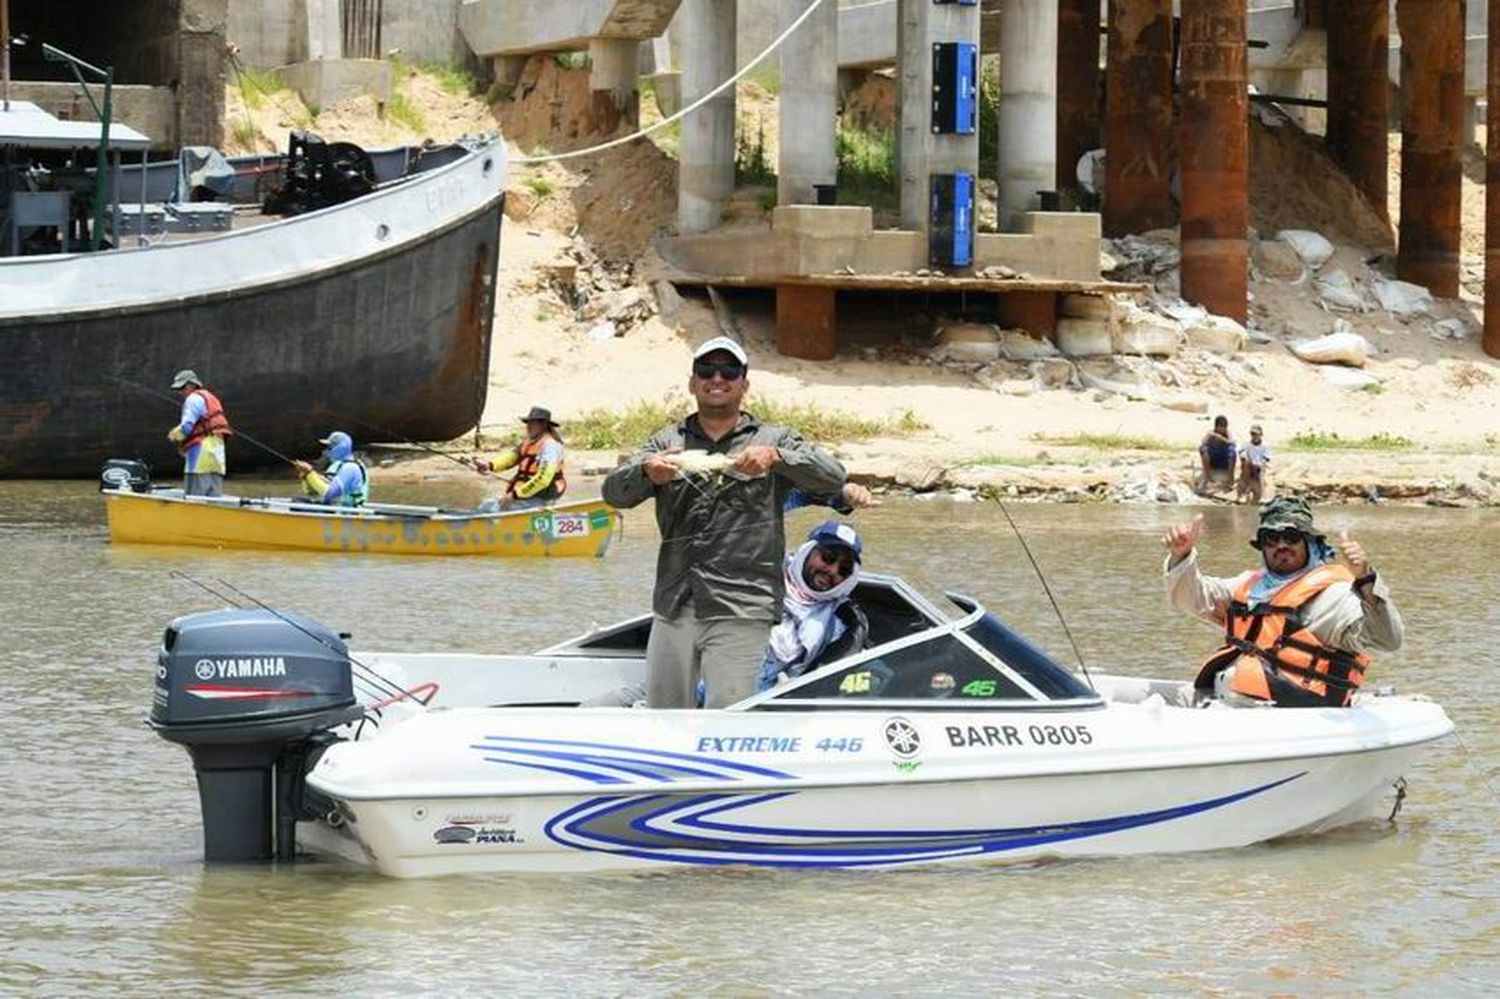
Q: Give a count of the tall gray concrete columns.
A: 4